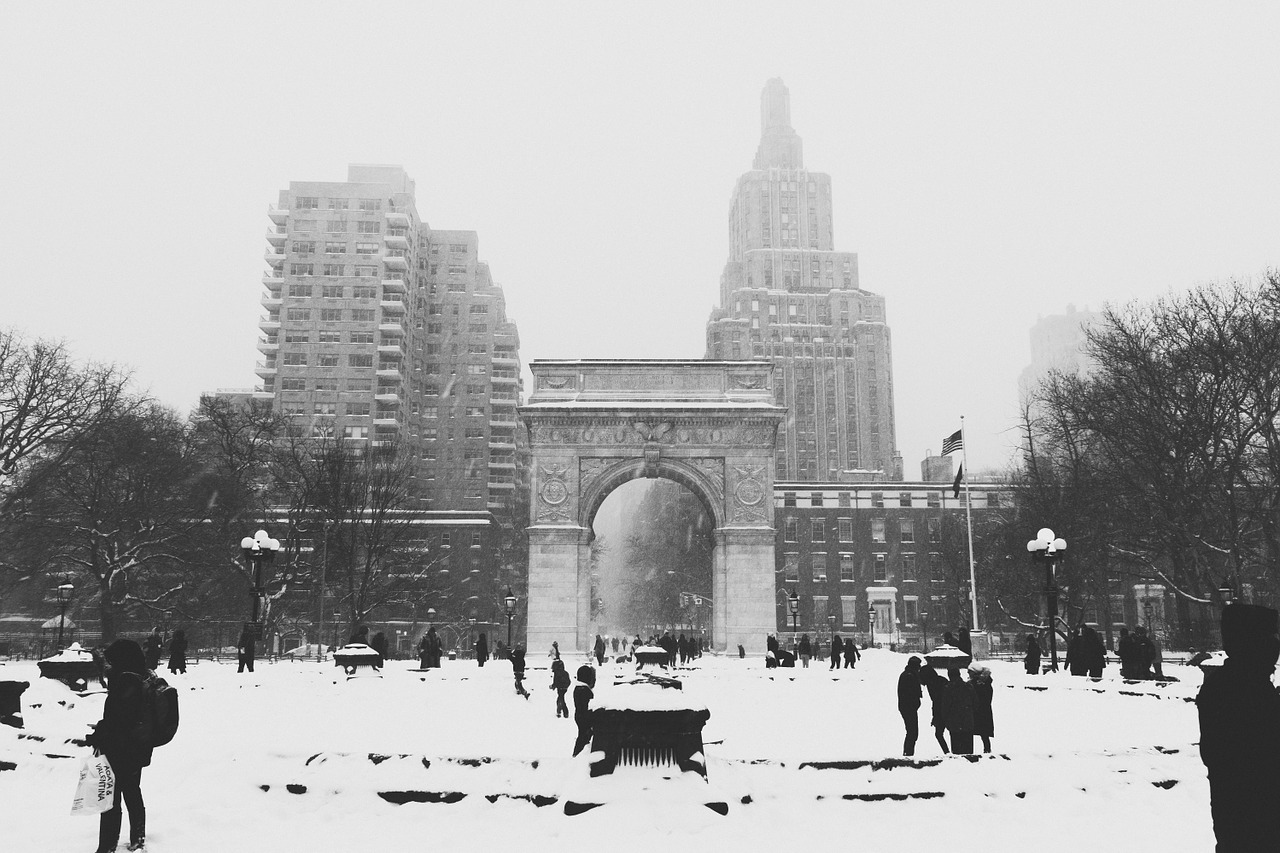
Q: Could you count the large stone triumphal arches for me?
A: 1